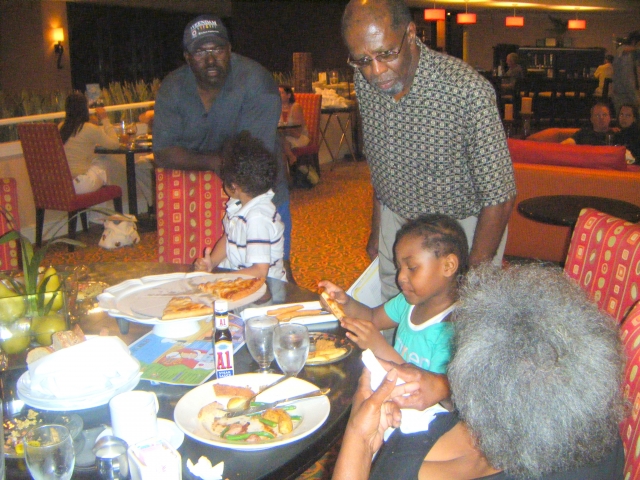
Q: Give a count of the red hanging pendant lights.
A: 4